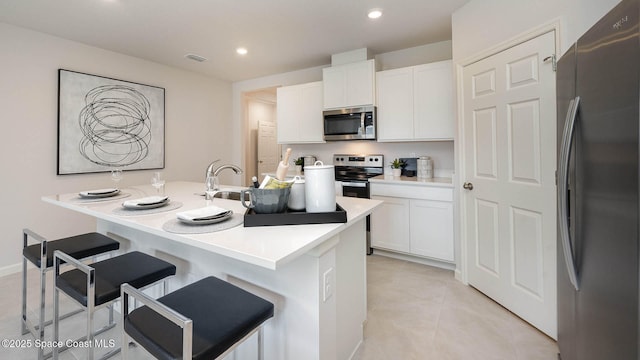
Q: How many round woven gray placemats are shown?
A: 3